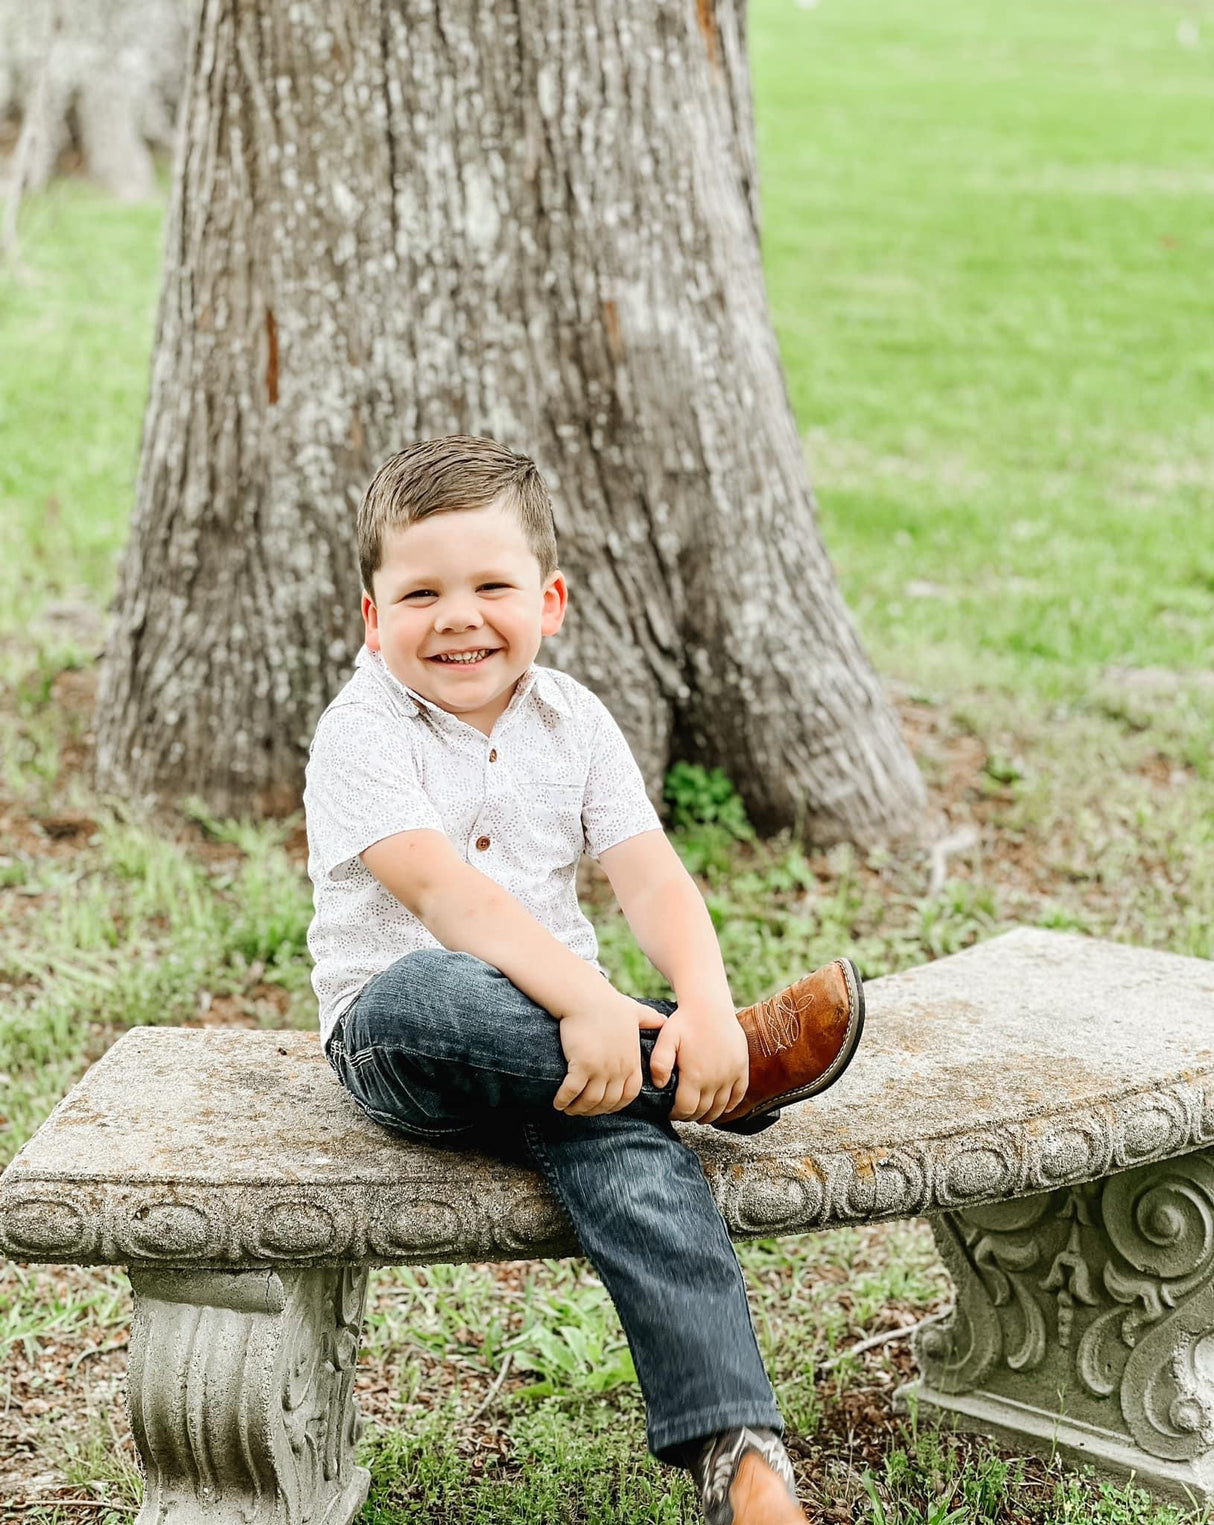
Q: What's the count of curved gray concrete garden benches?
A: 1